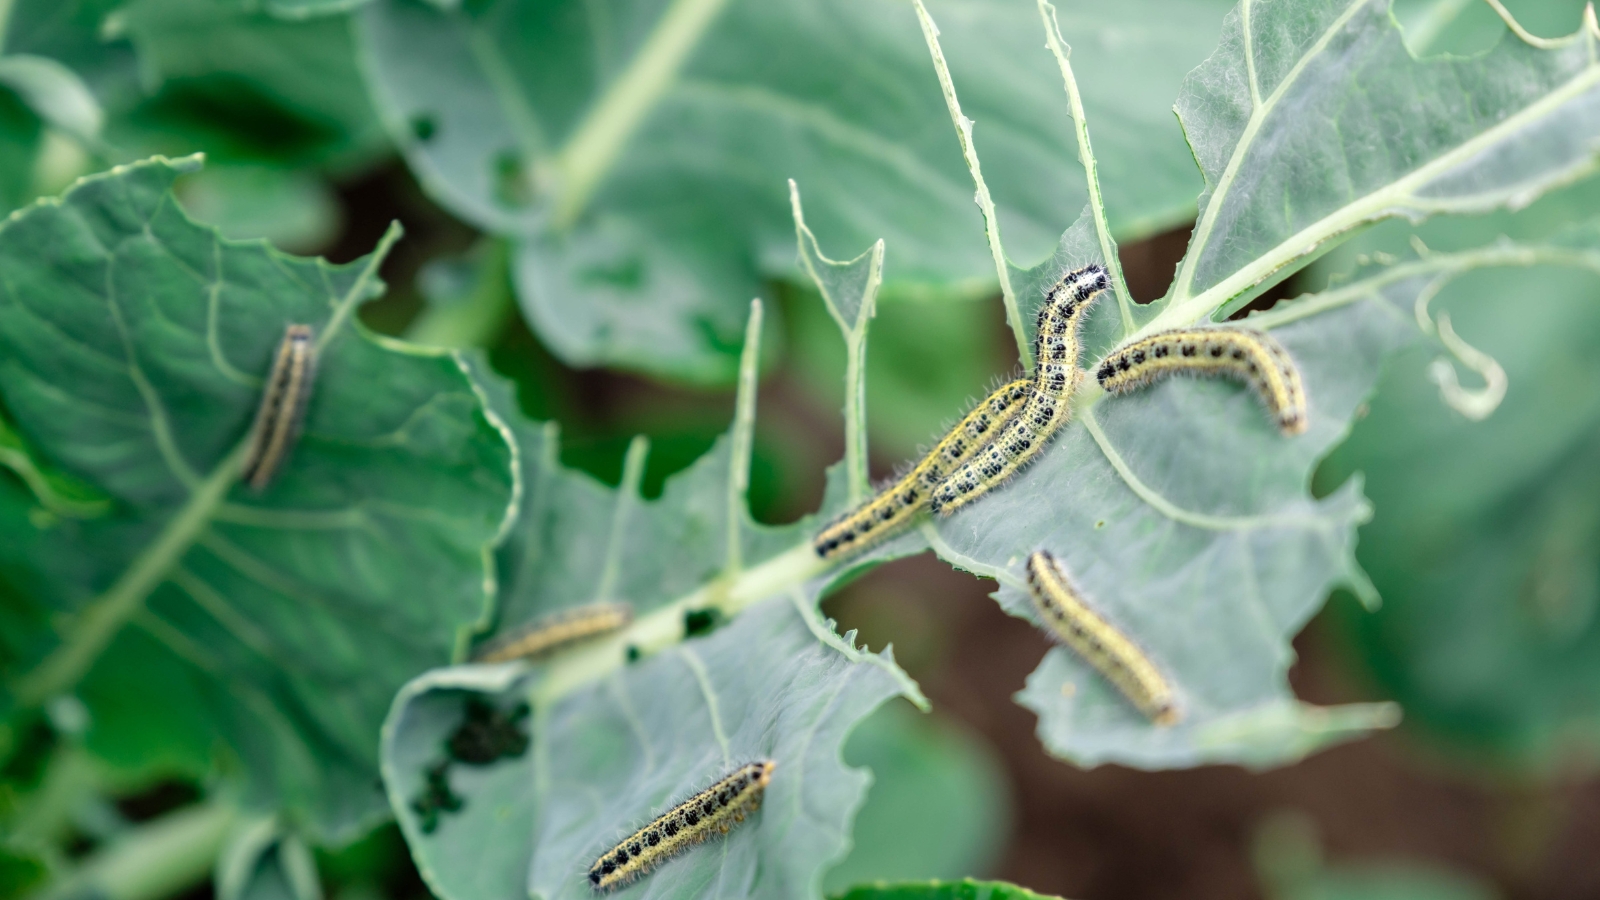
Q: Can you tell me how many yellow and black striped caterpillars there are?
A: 7